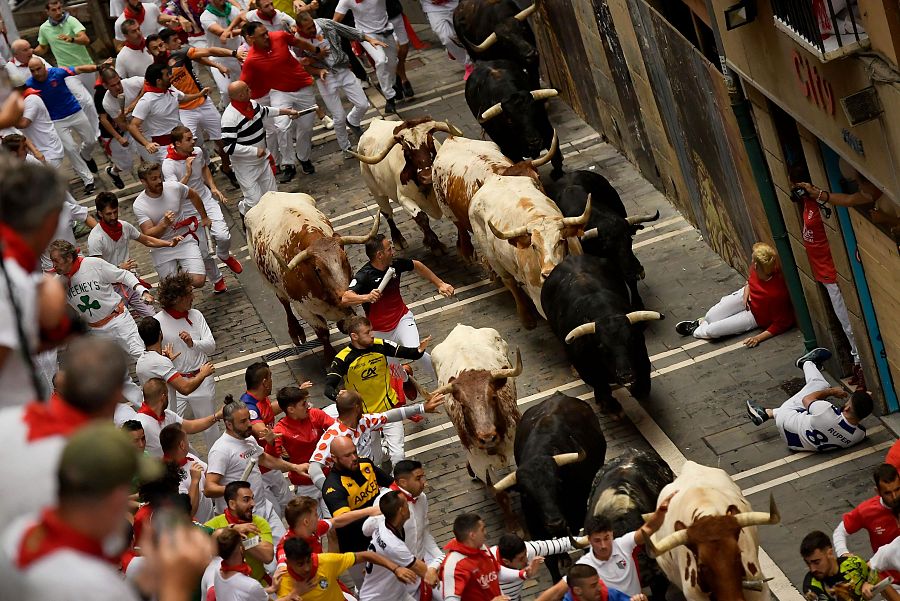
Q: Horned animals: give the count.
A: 12